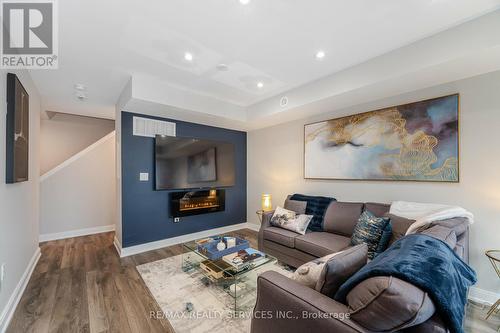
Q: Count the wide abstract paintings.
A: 1